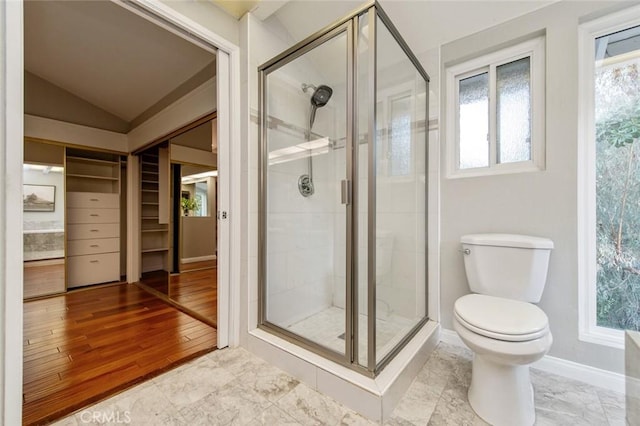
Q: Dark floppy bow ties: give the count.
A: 0